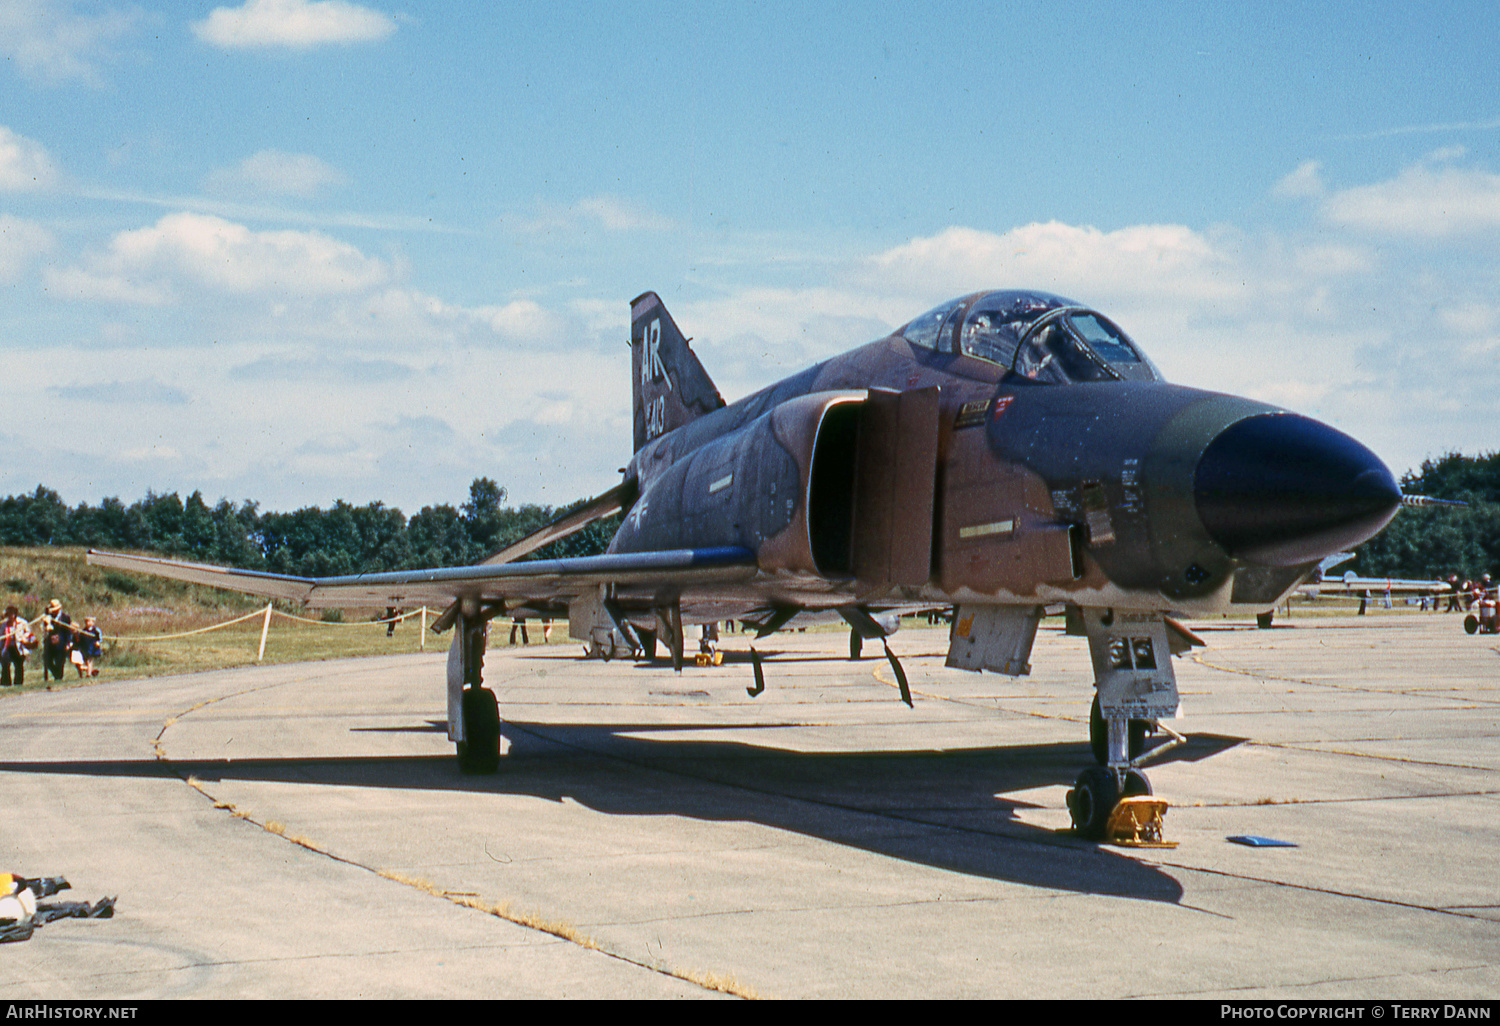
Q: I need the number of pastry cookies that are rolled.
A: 0